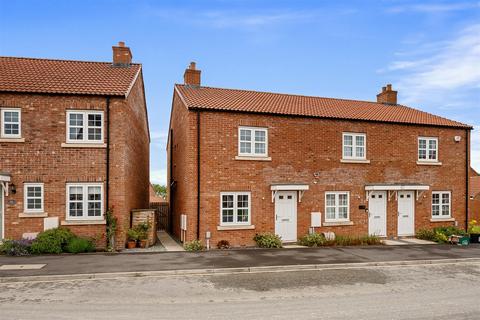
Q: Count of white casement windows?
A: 10